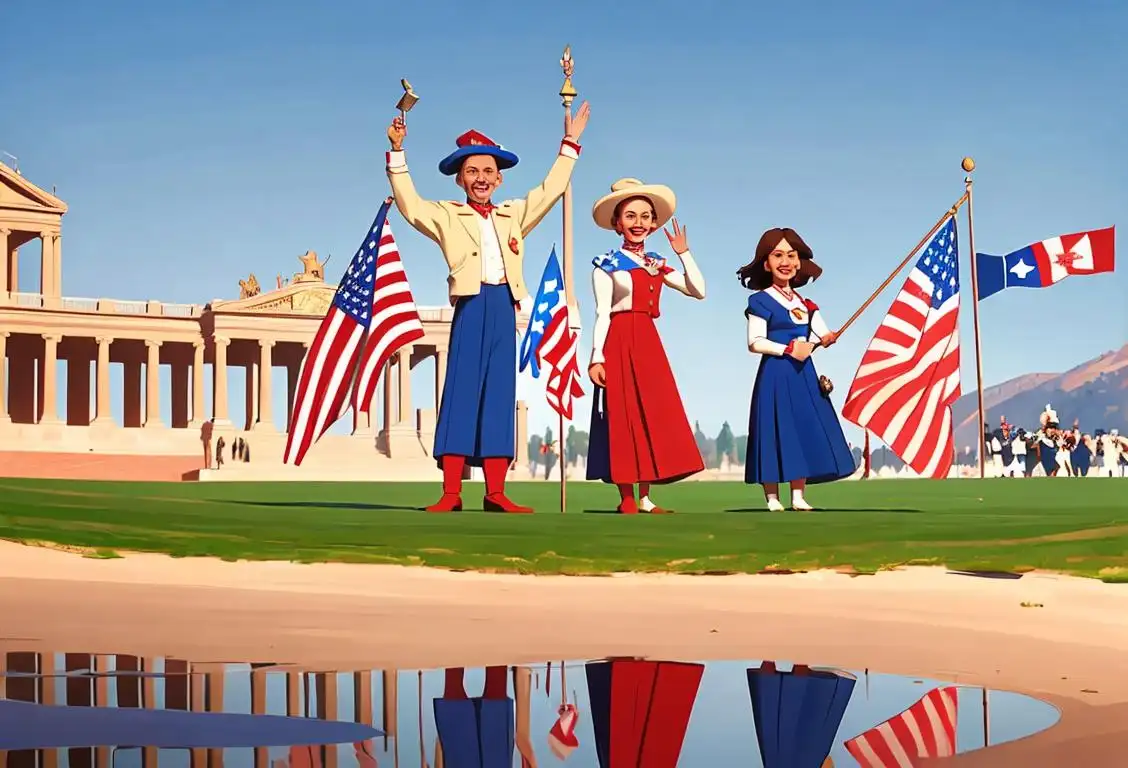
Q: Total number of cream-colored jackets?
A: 1